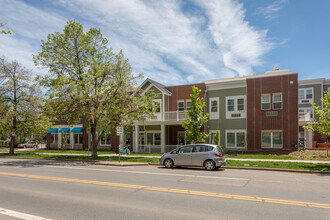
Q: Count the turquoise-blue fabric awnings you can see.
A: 3